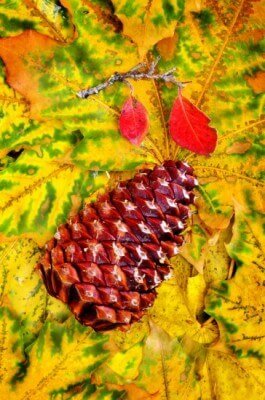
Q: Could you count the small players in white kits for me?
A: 0